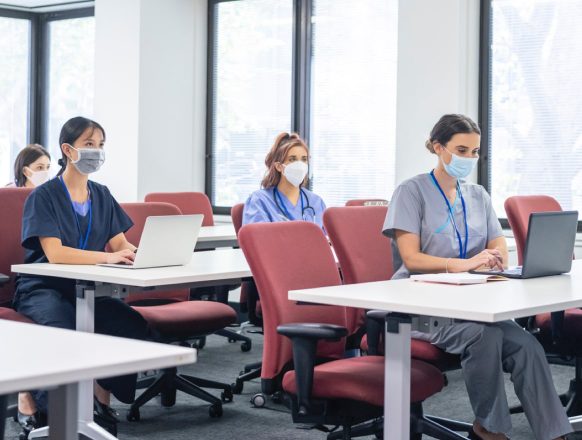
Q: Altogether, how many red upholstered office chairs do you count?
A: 8